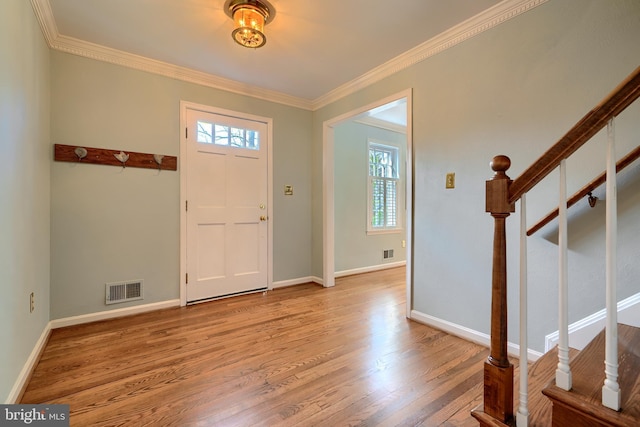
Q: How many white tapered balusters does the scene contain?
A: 3